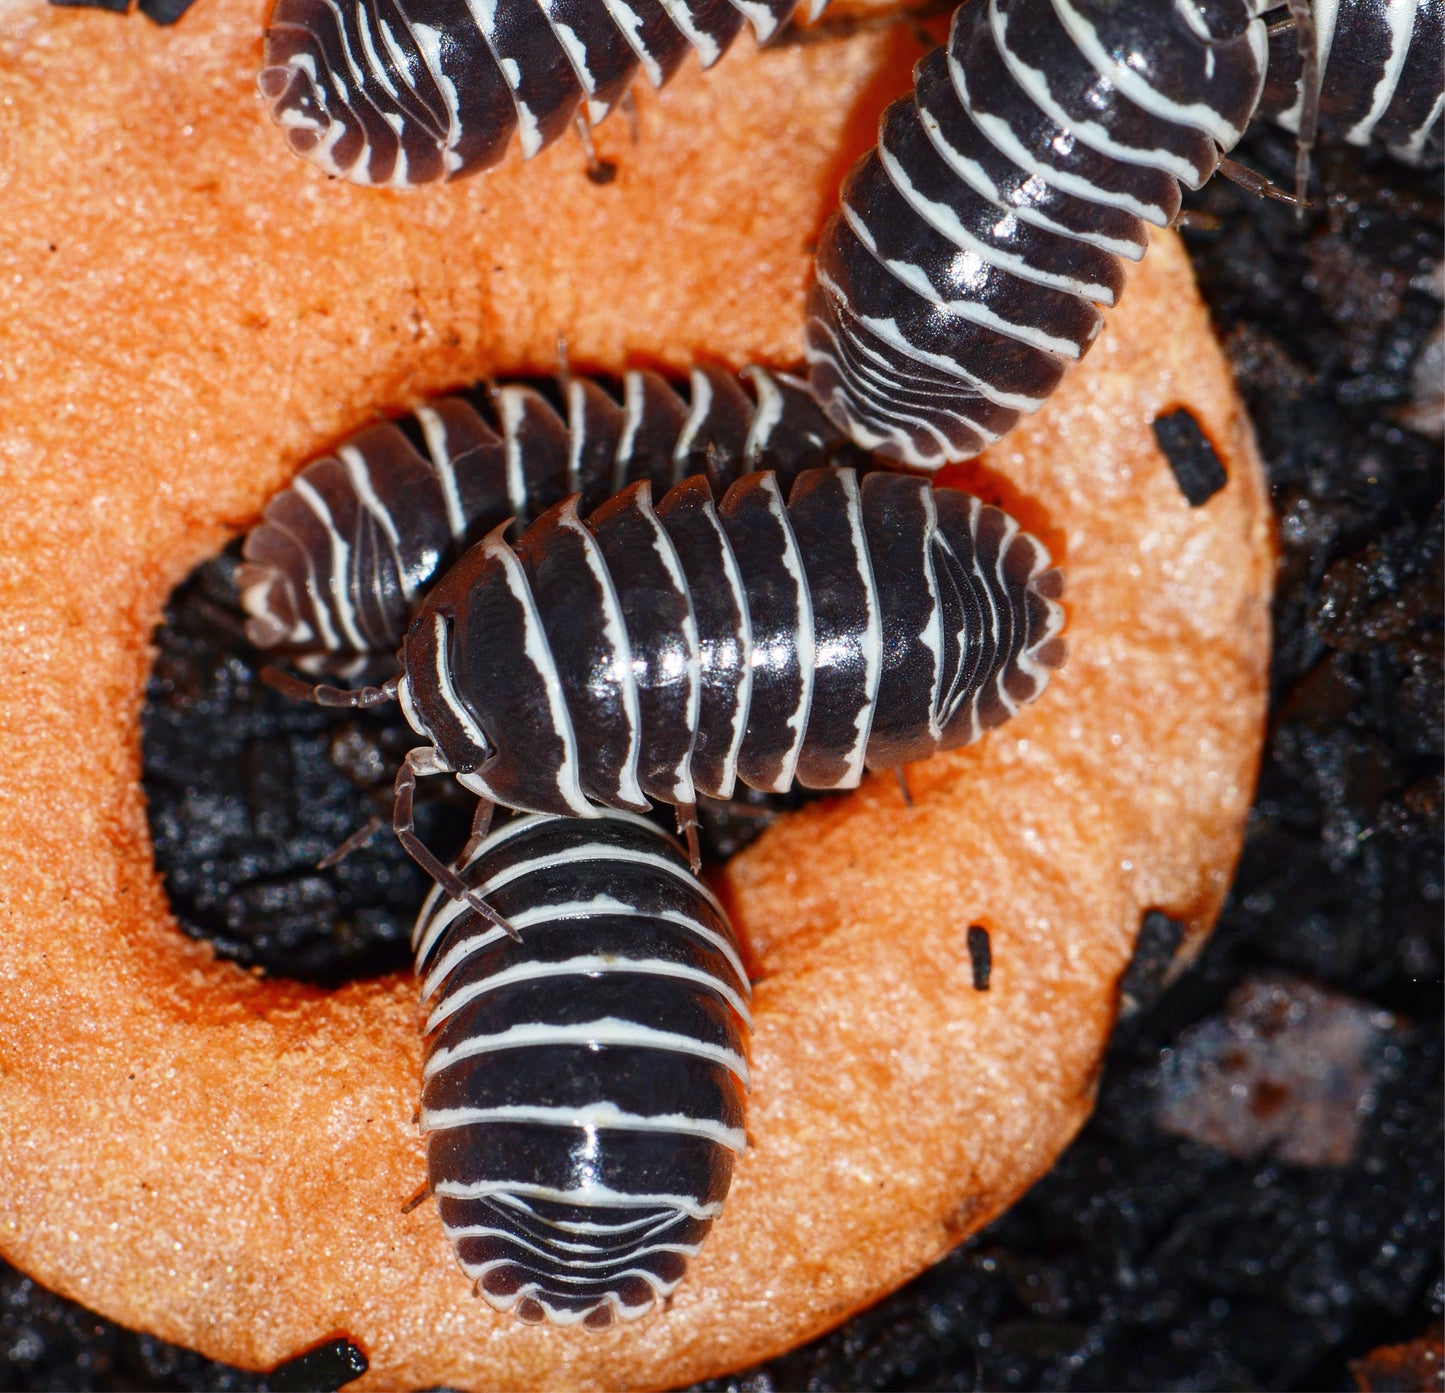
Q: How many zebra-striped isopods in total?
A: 6